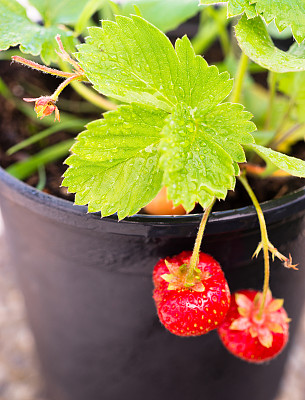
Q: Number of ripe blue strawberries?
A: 0